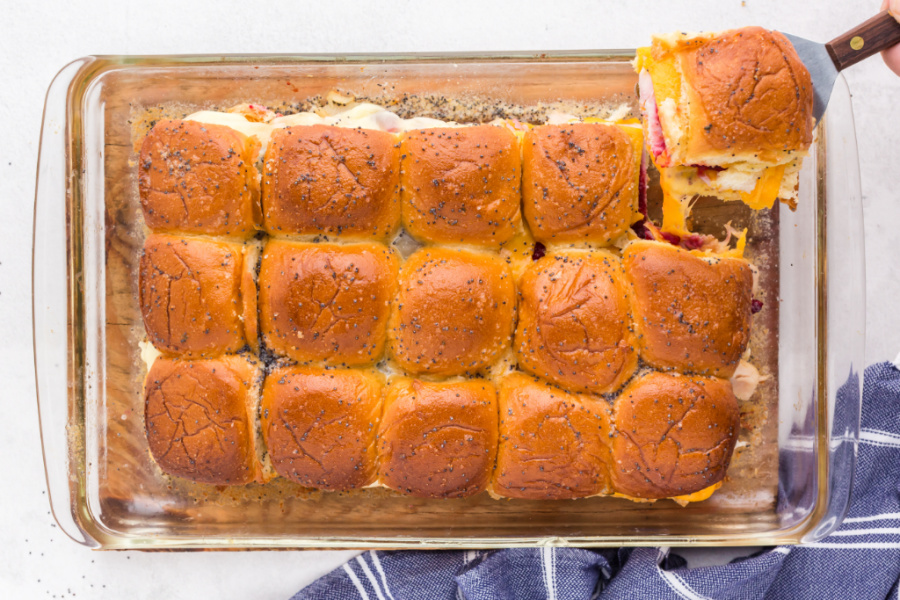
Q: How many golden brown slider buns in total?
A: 15